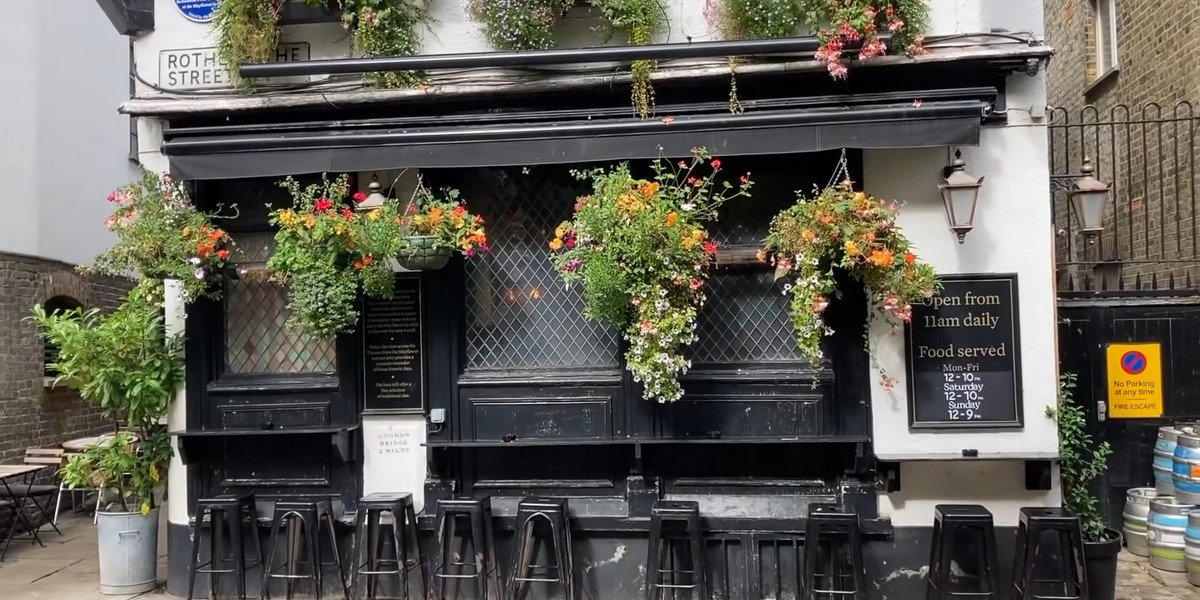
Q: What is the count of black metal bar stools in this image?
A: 9